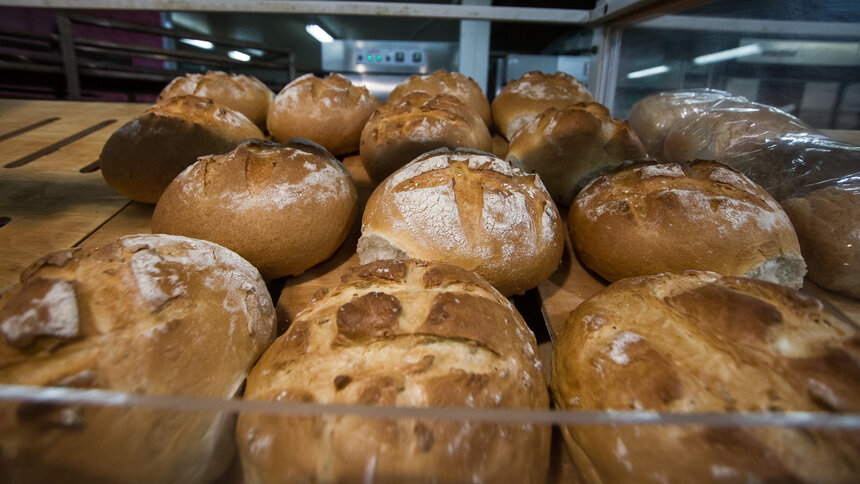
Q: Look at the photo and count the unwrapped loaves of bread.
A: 13